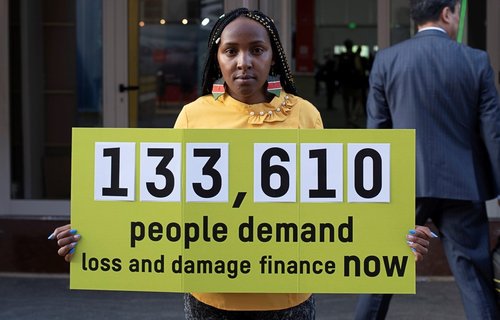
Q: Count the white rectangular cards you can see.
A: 6